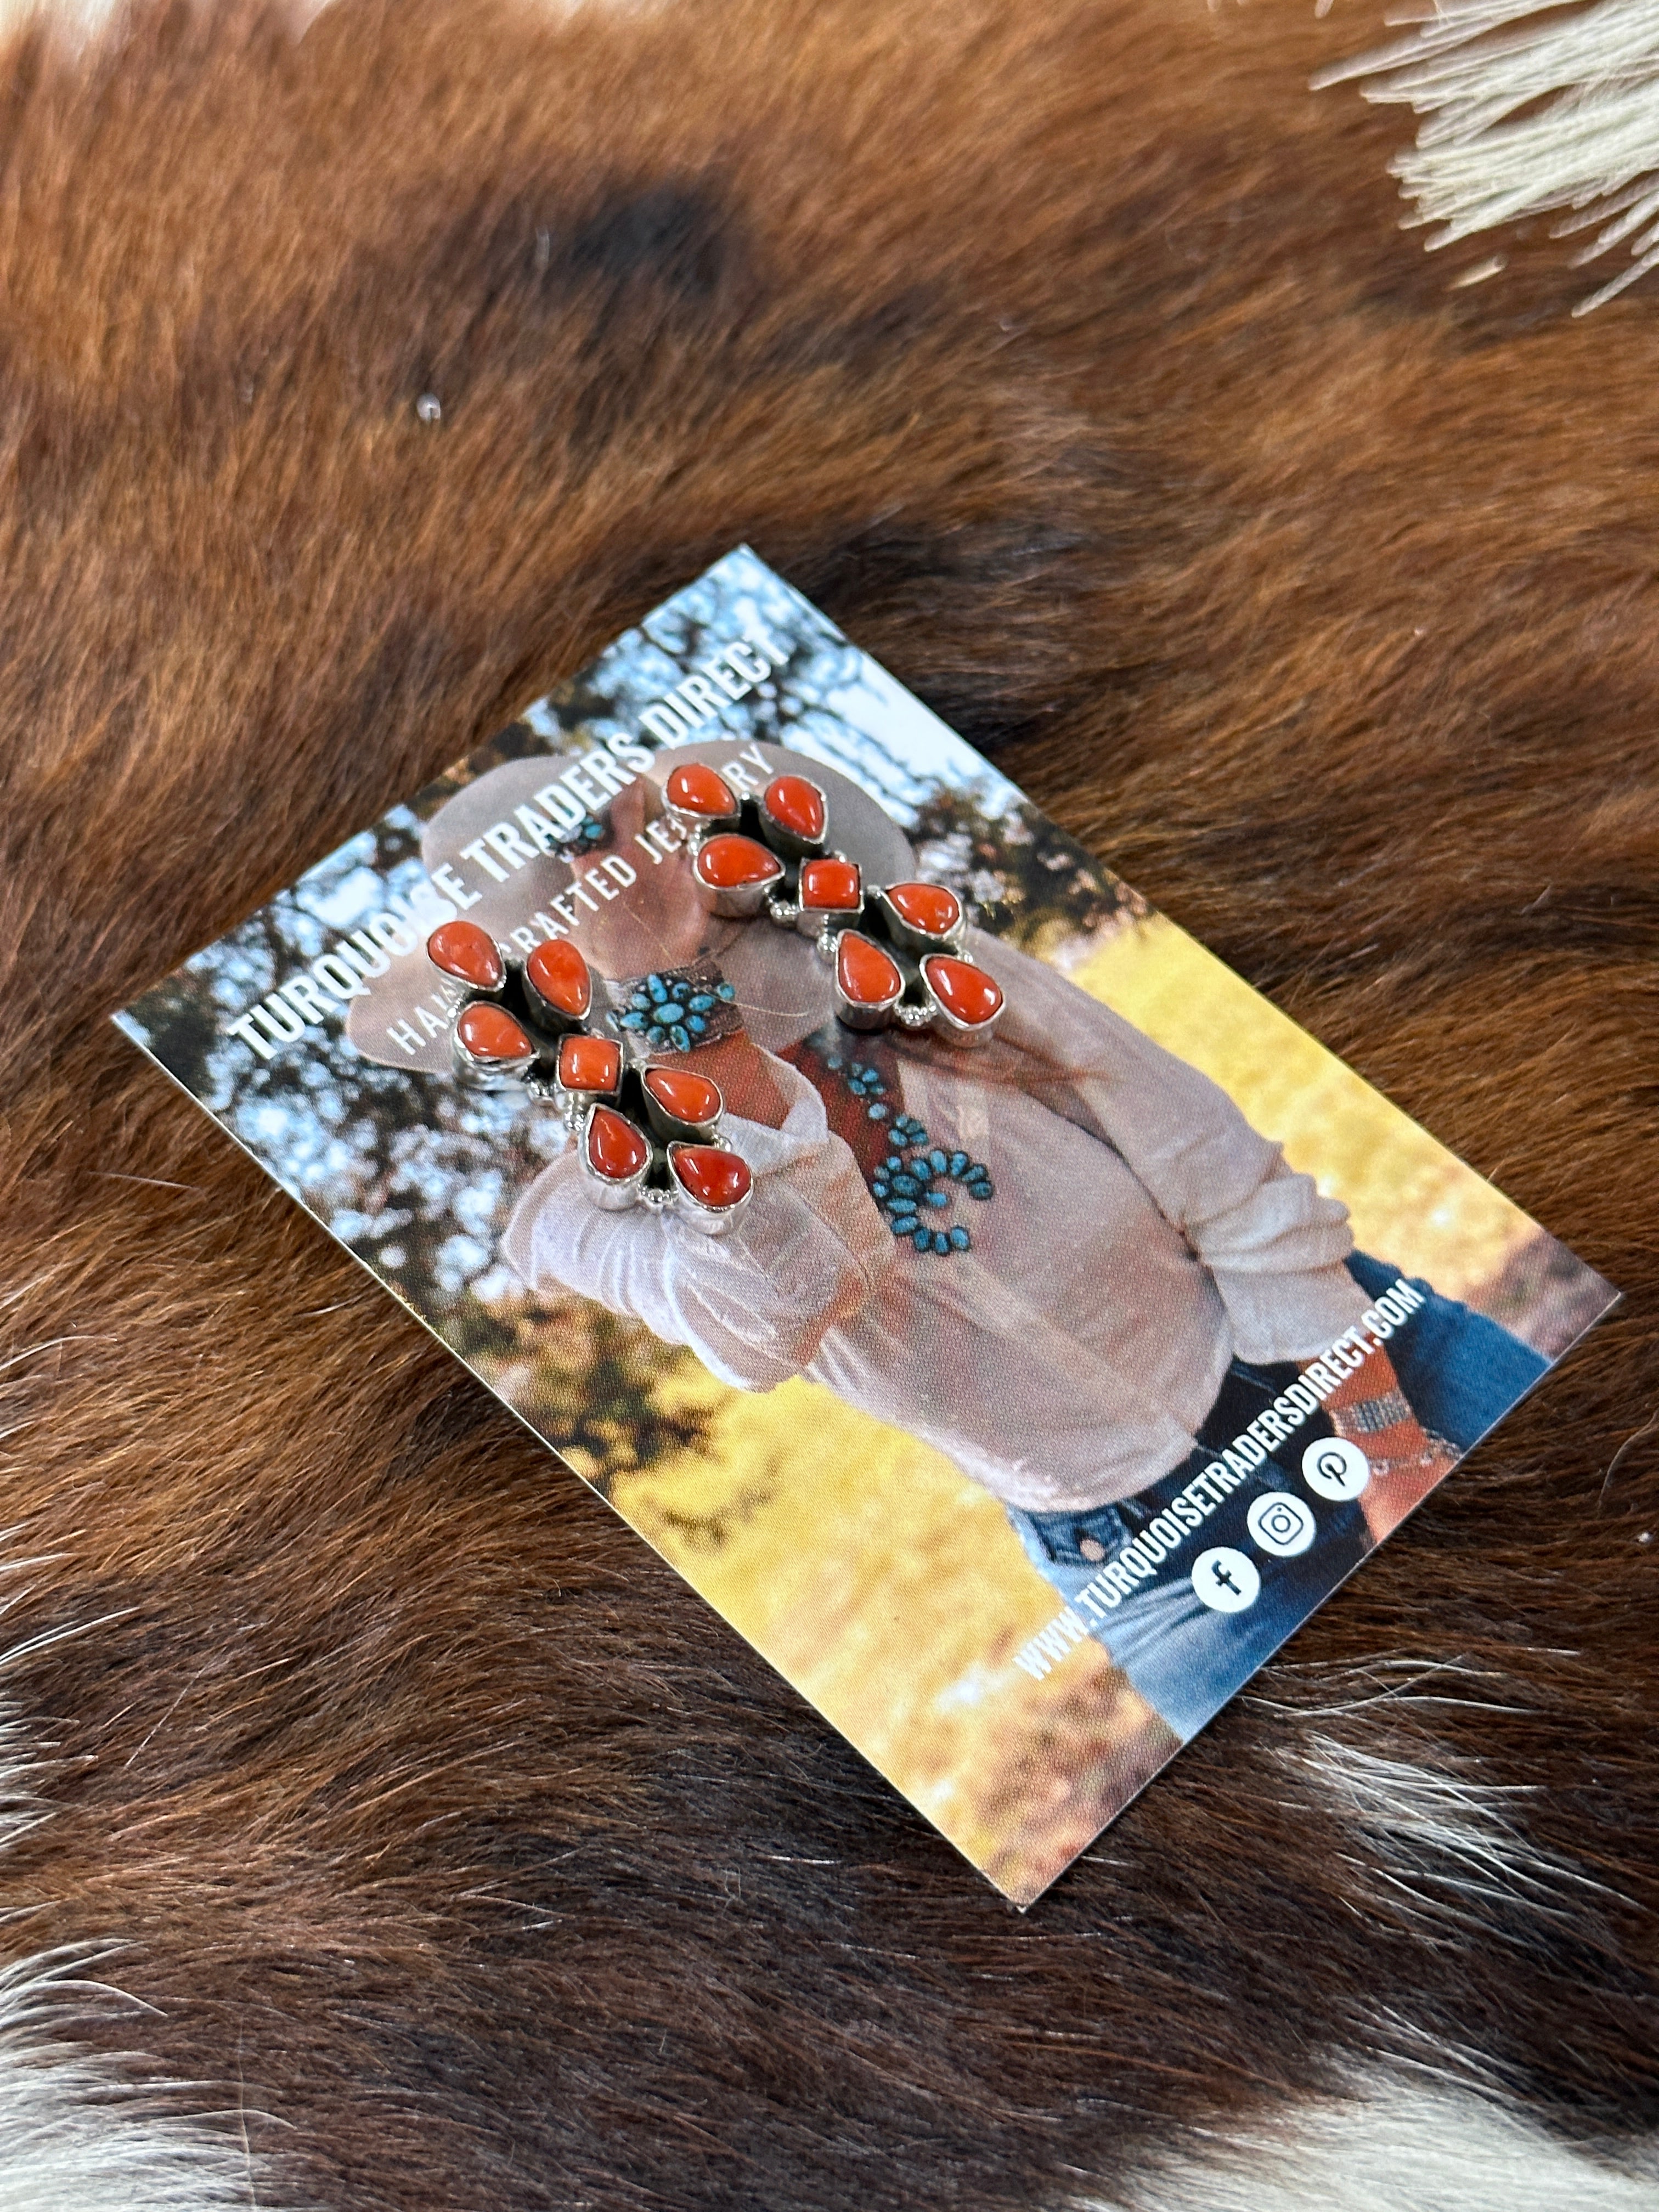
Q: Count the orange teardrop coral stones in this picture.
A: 12